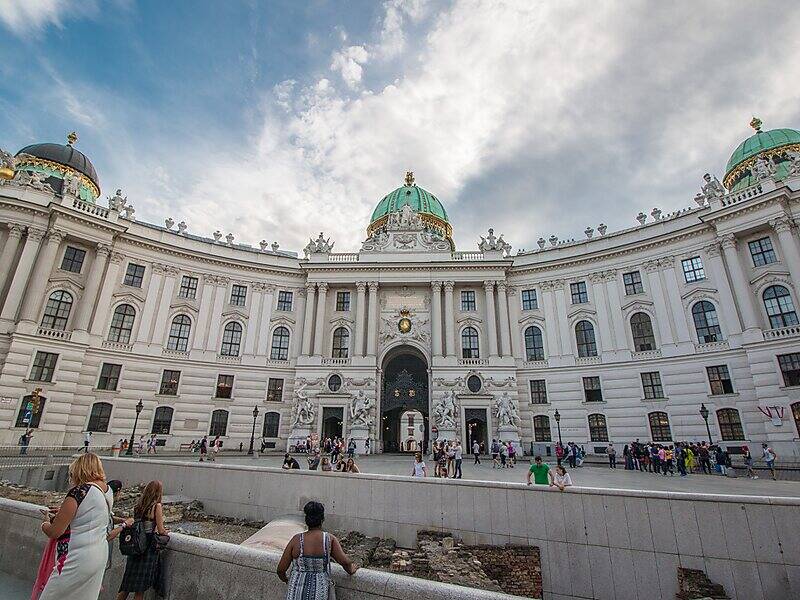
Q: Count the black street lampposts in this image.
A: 4